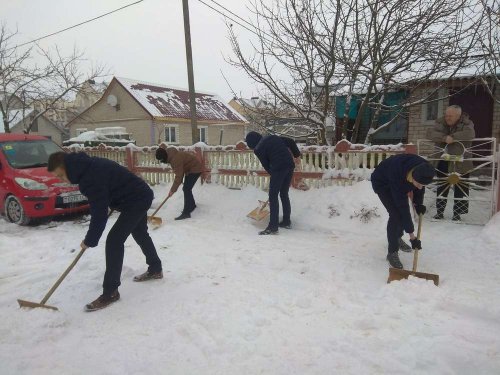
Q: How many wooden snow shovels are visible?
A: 4